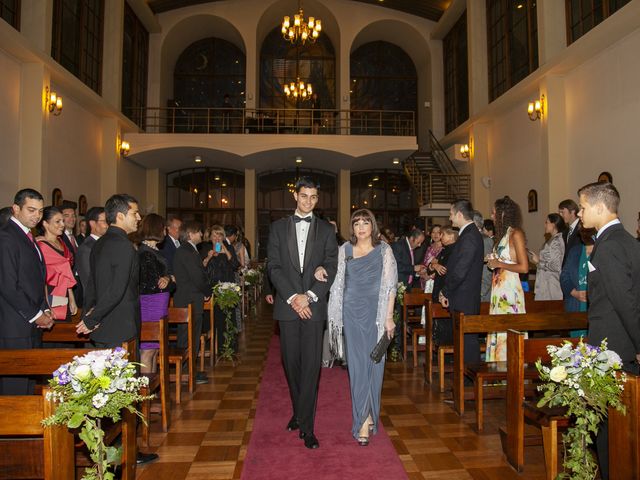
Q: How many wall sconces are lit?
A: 4